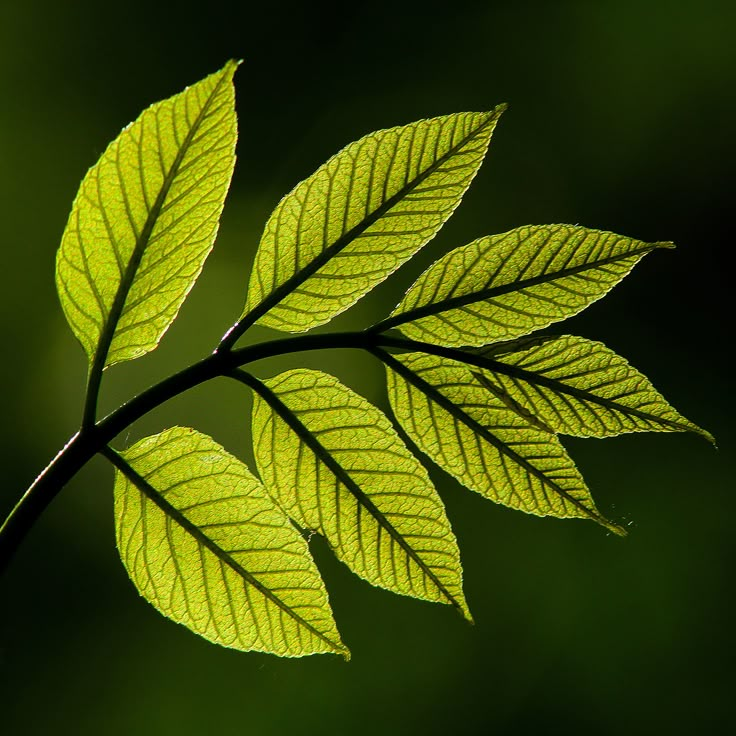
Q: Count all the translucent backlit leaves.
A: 7